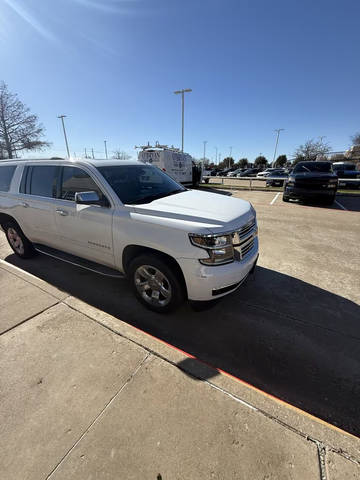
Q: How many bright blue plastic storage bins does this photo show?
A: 0